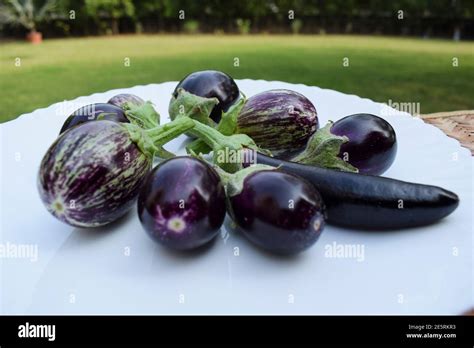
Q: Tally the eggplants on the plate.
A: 9